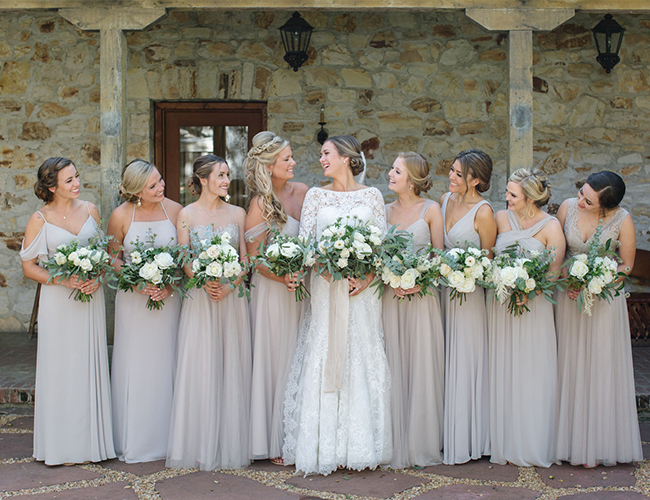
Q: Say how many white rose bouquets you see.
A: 9